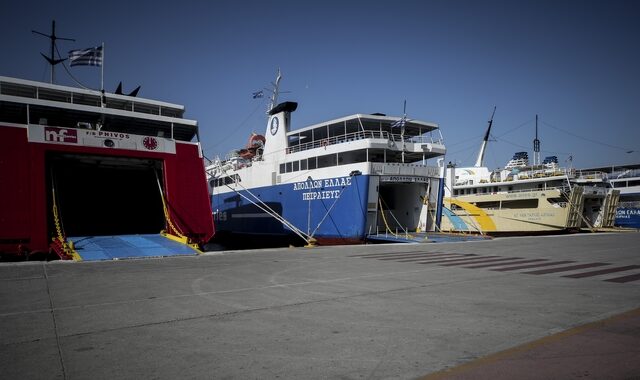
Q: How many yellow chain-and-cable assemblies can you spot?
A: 2